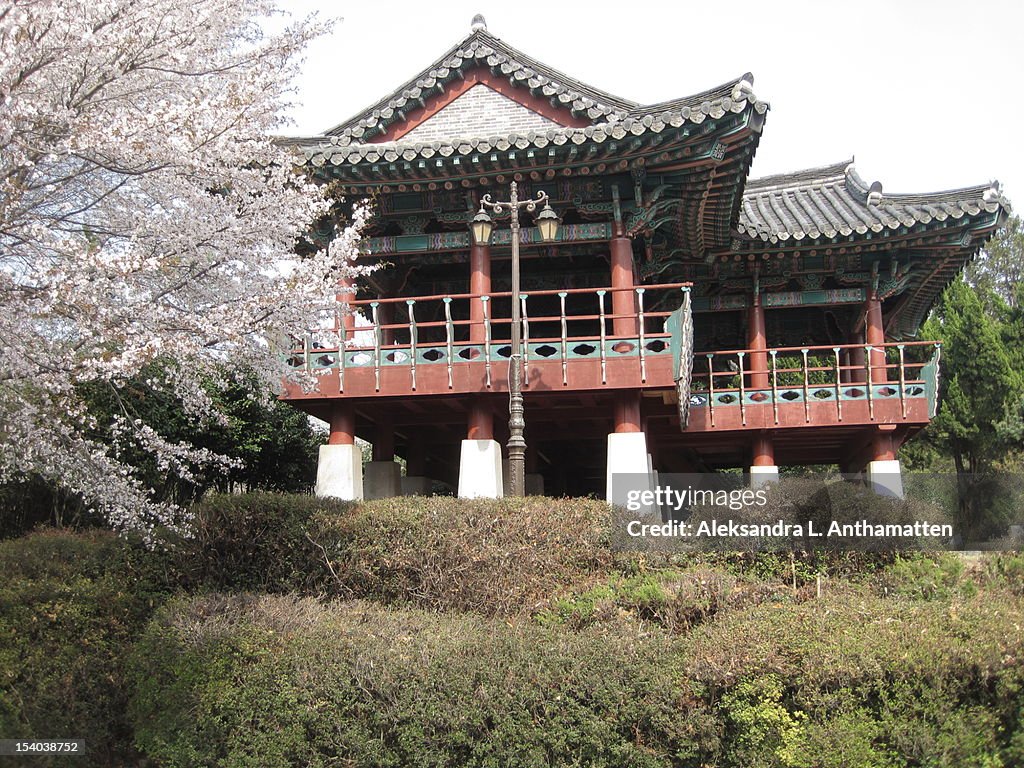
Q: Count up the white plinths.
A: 5